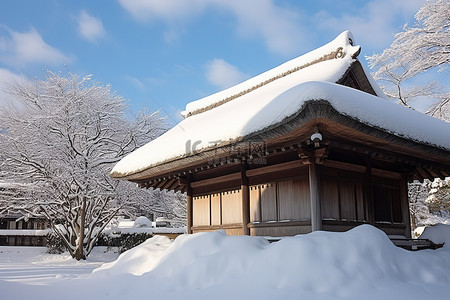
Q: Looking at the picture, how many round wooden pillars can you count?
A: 5